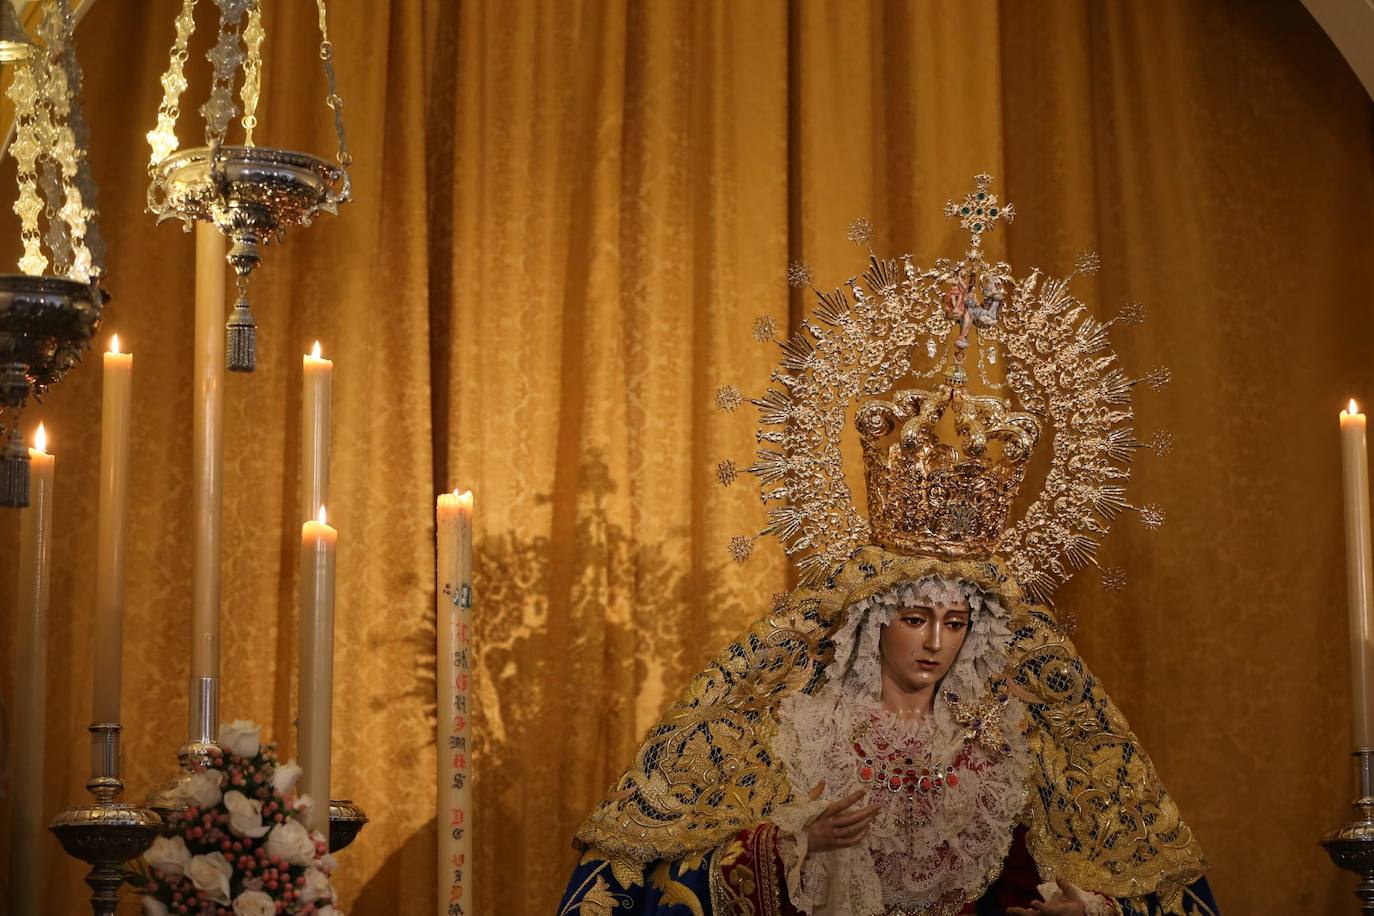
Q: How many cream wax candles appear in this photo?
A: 7